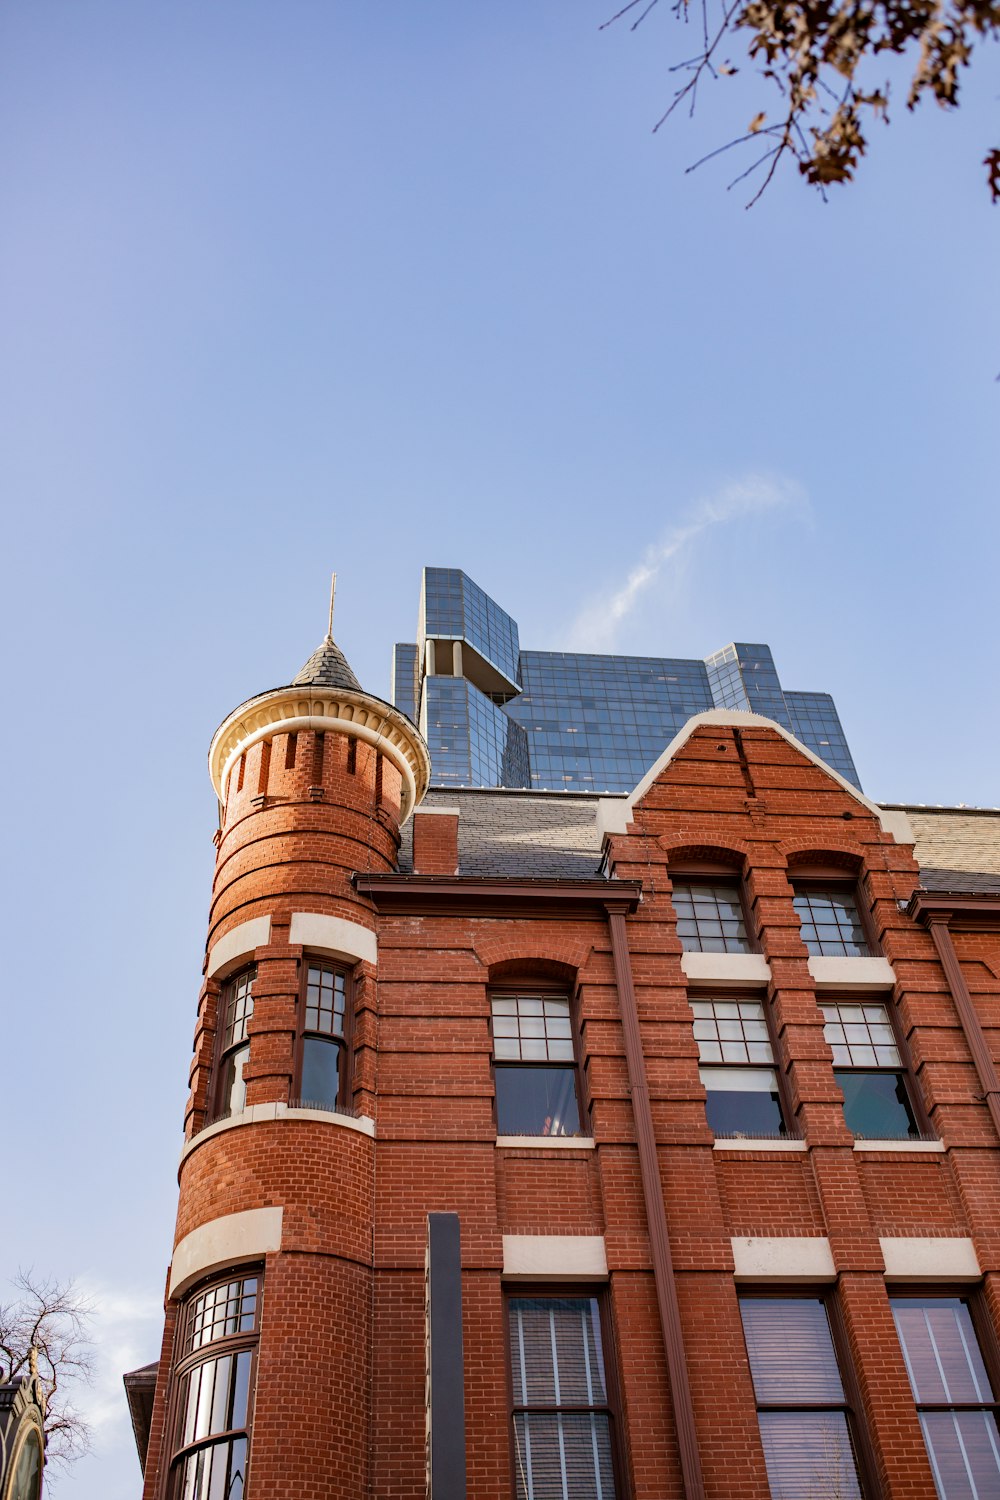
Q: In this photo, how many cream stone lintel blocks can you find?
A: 8